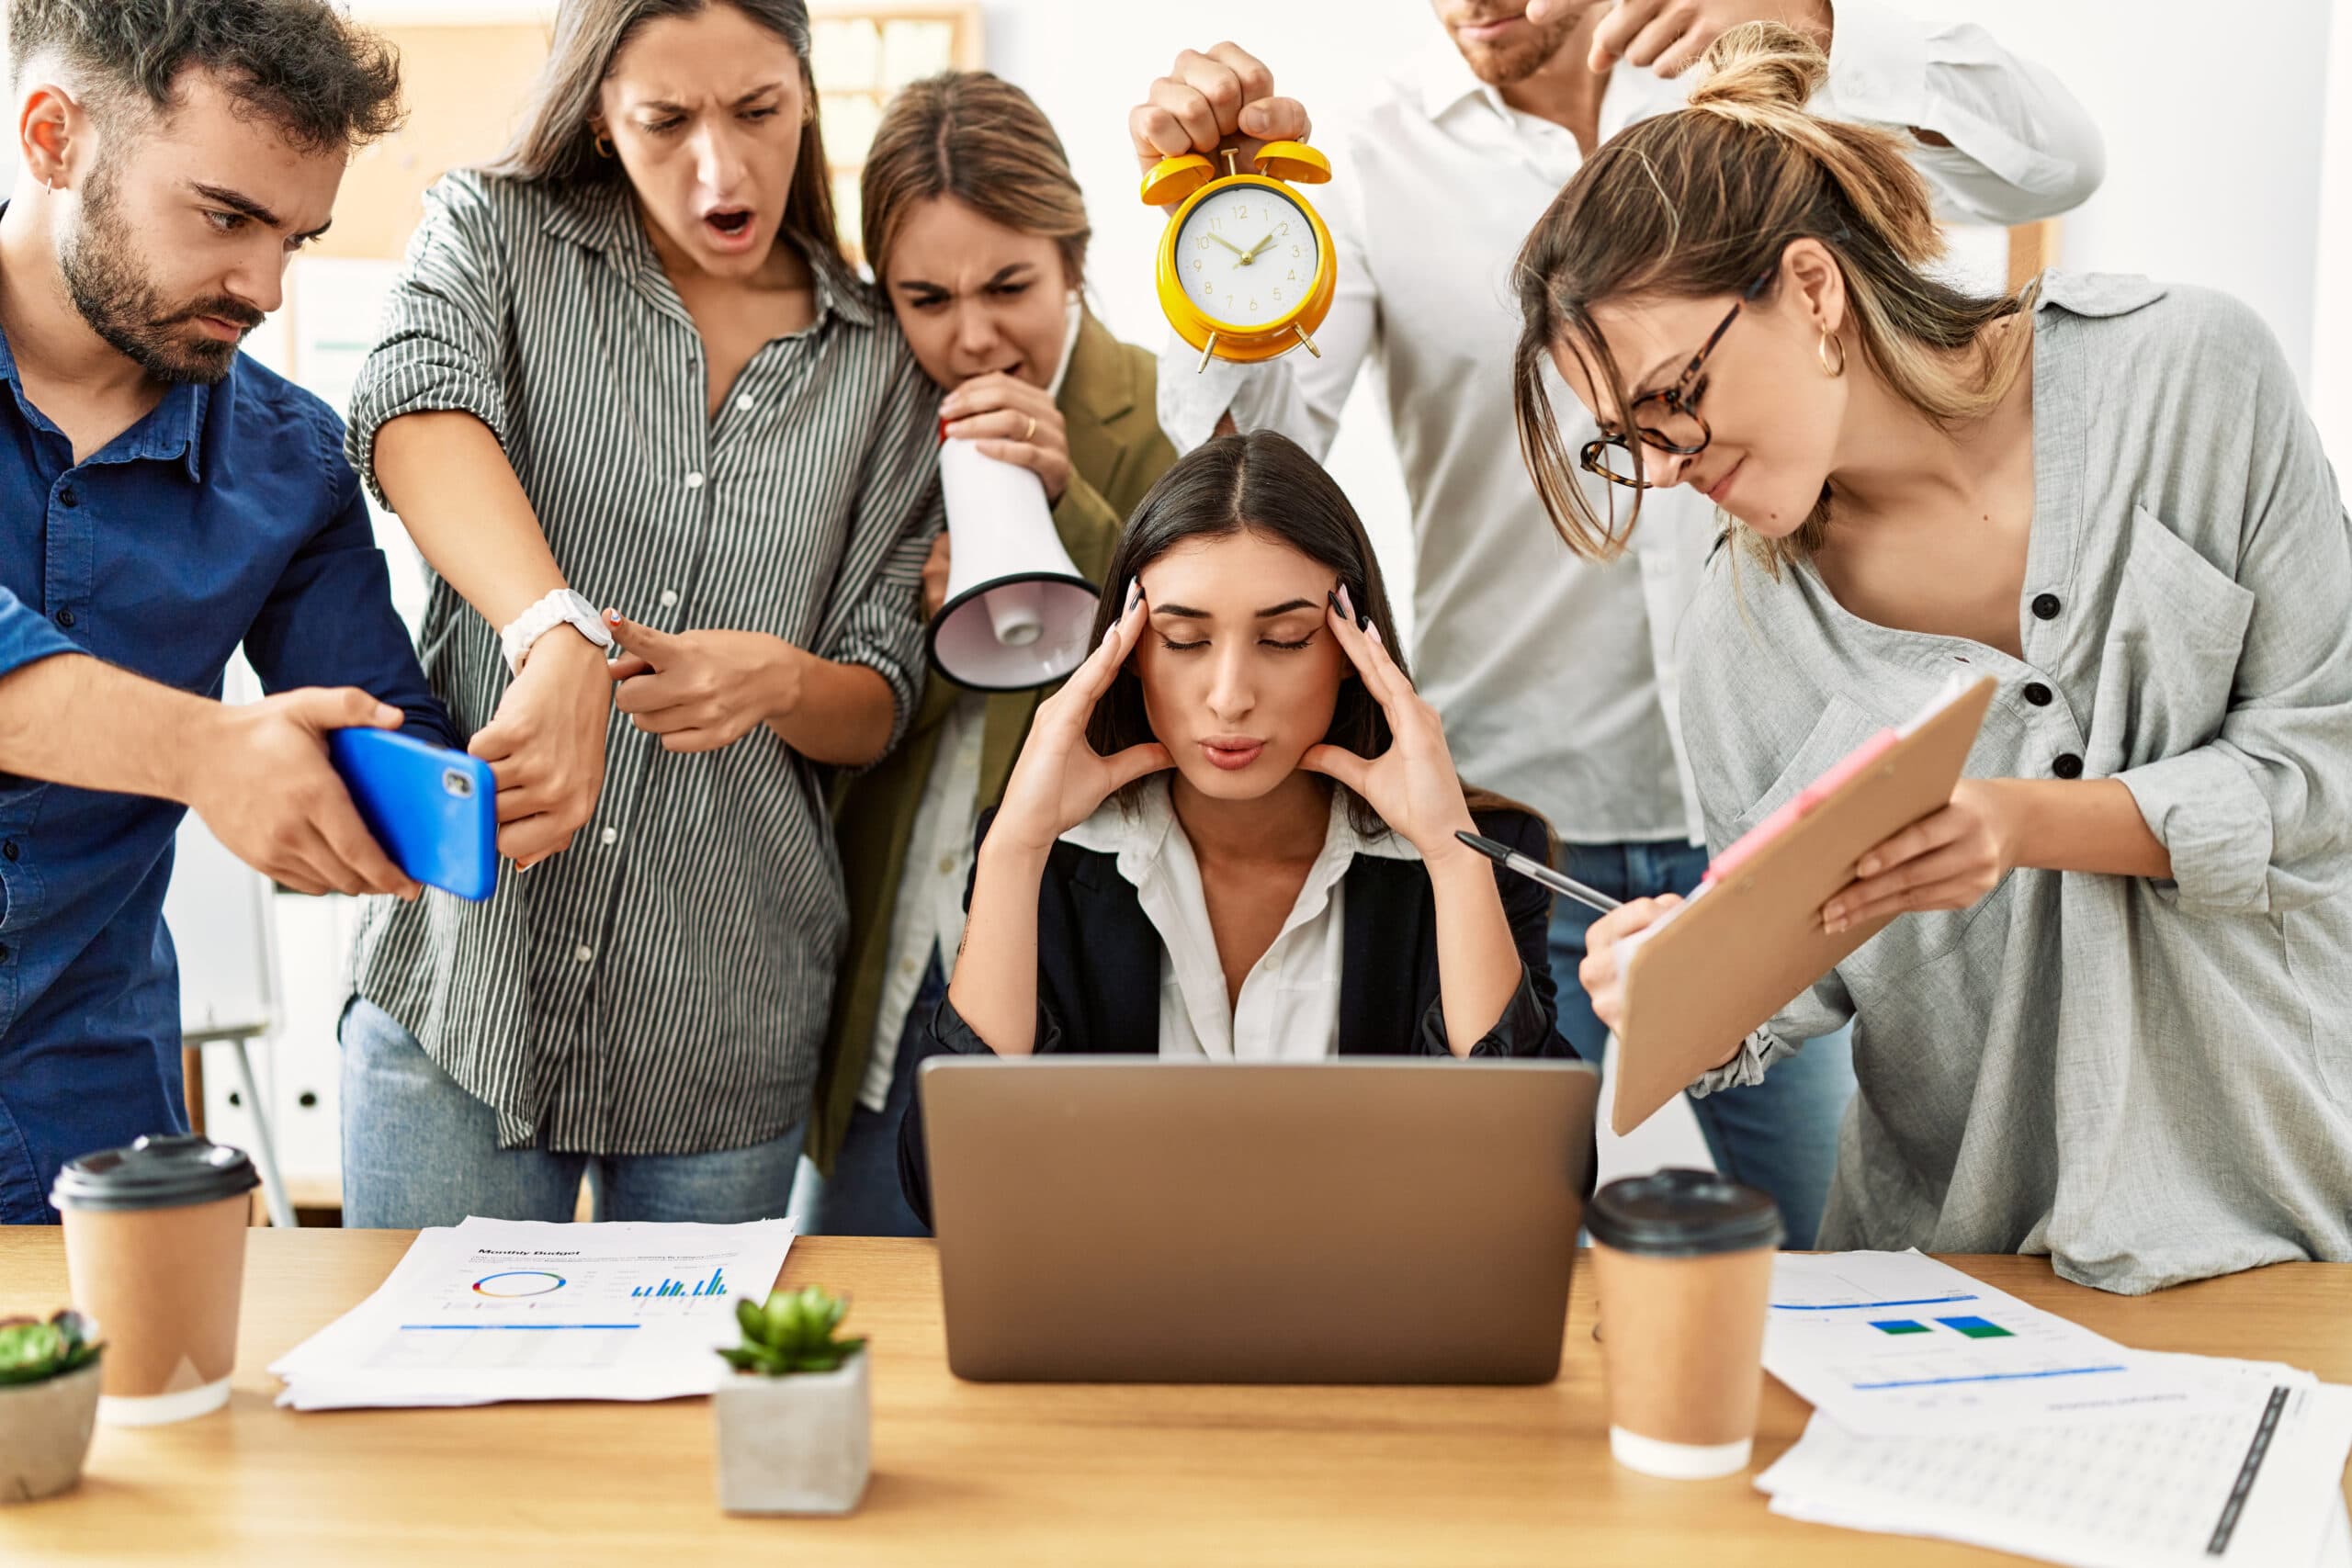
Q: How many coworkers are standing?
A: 5